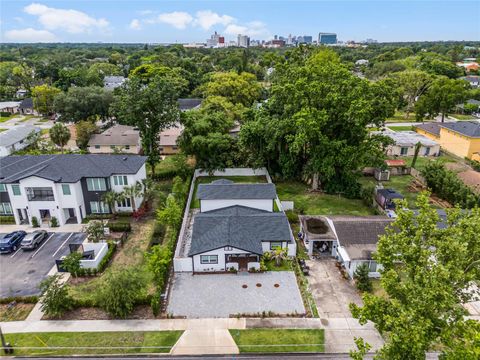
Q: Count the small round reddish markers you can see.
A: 3